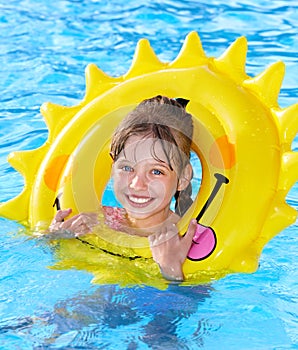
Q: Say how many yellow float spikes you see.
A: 12